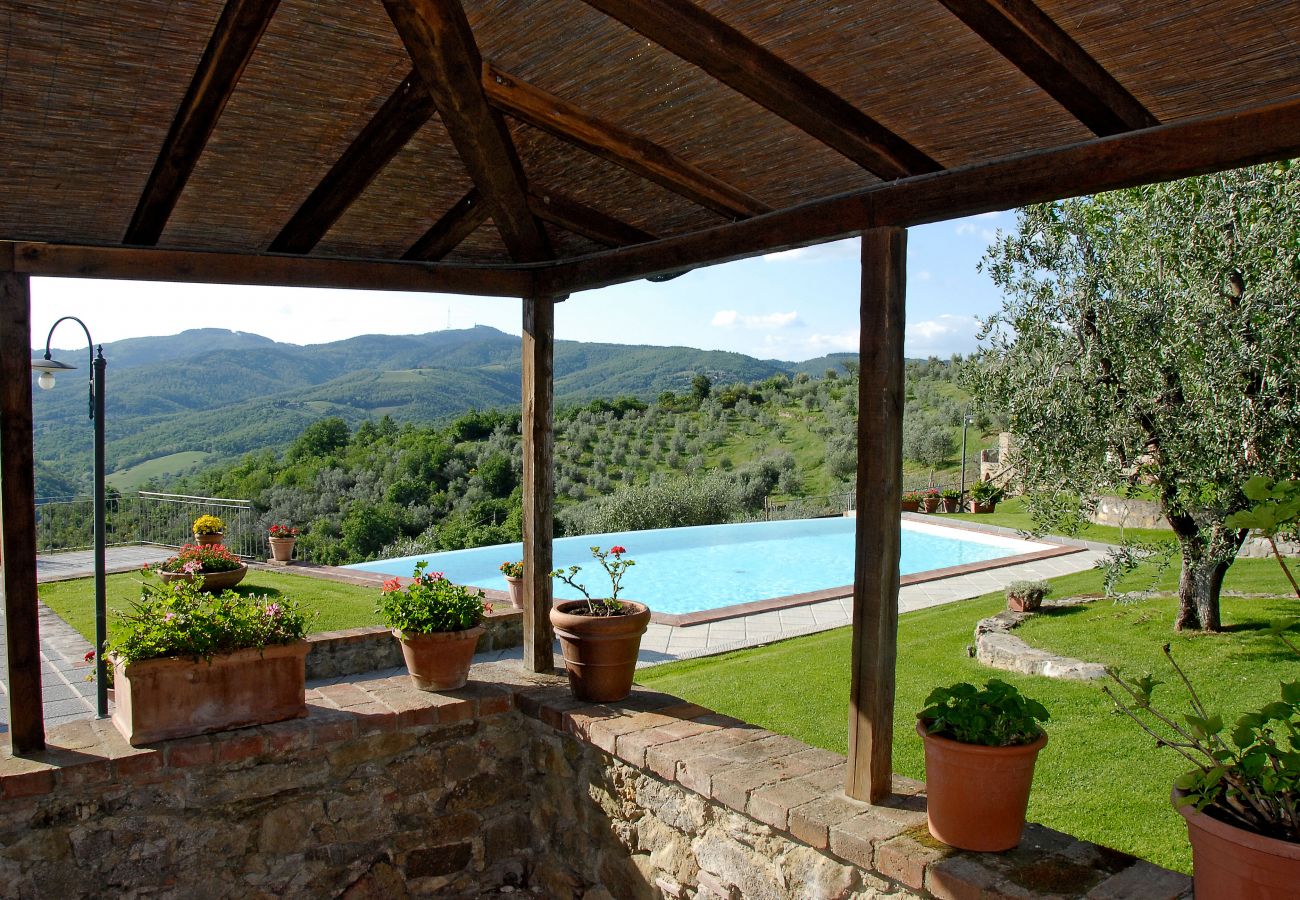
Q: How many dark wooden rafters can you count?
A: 8